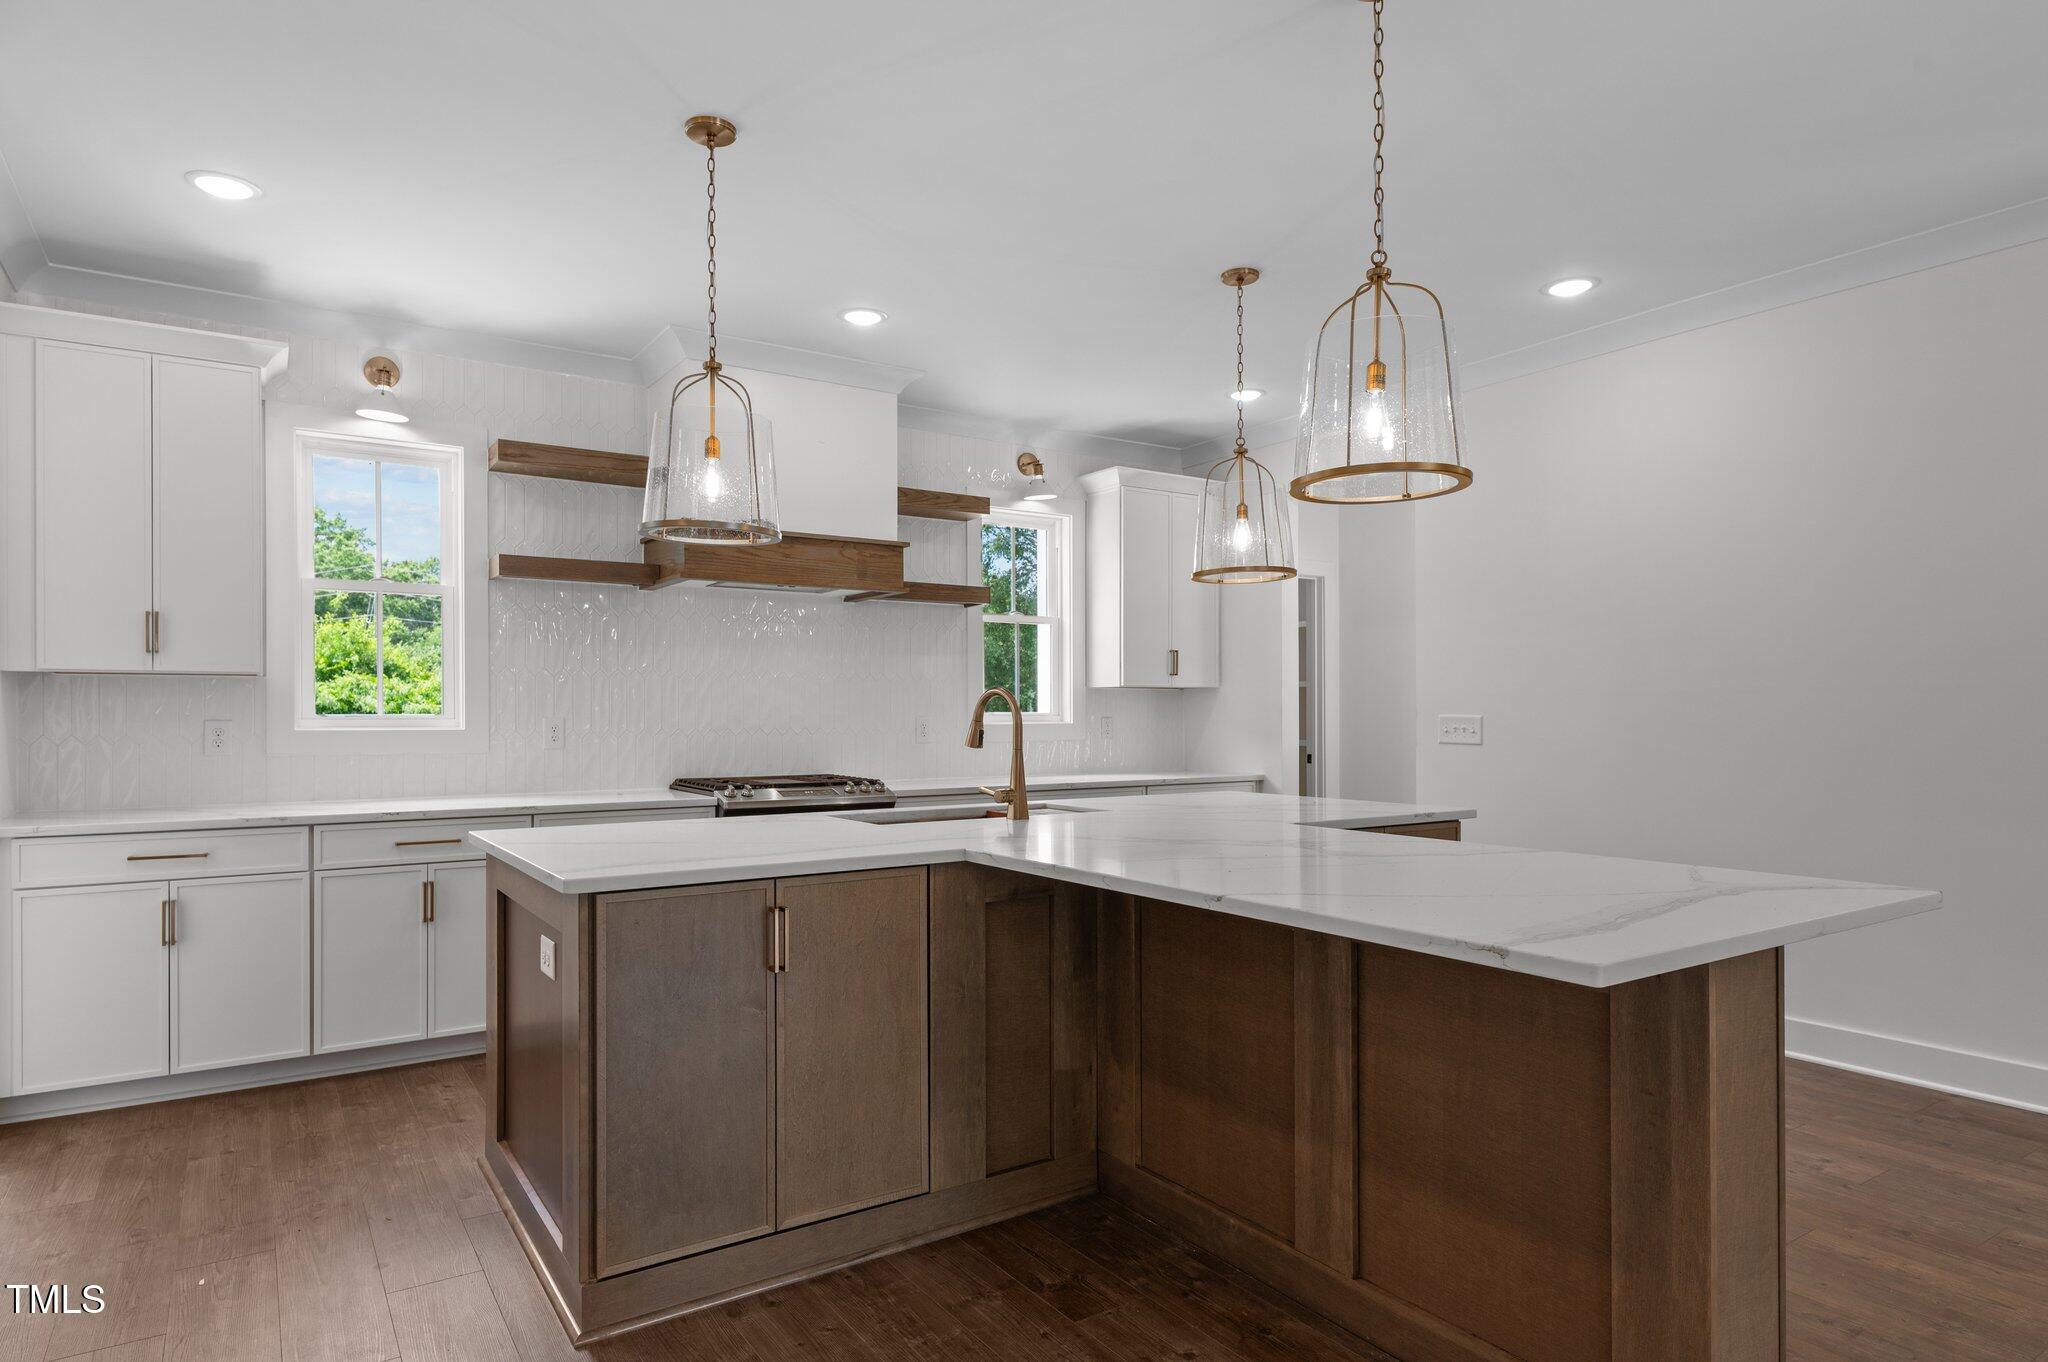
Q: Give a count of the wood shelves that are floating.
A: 4